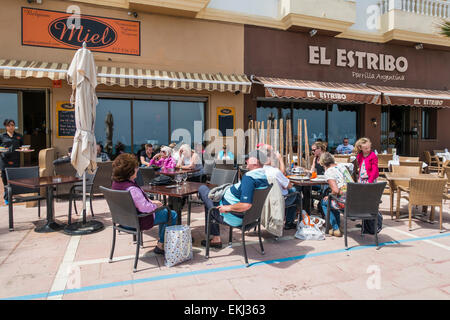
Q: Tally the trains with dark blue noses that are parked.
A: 0